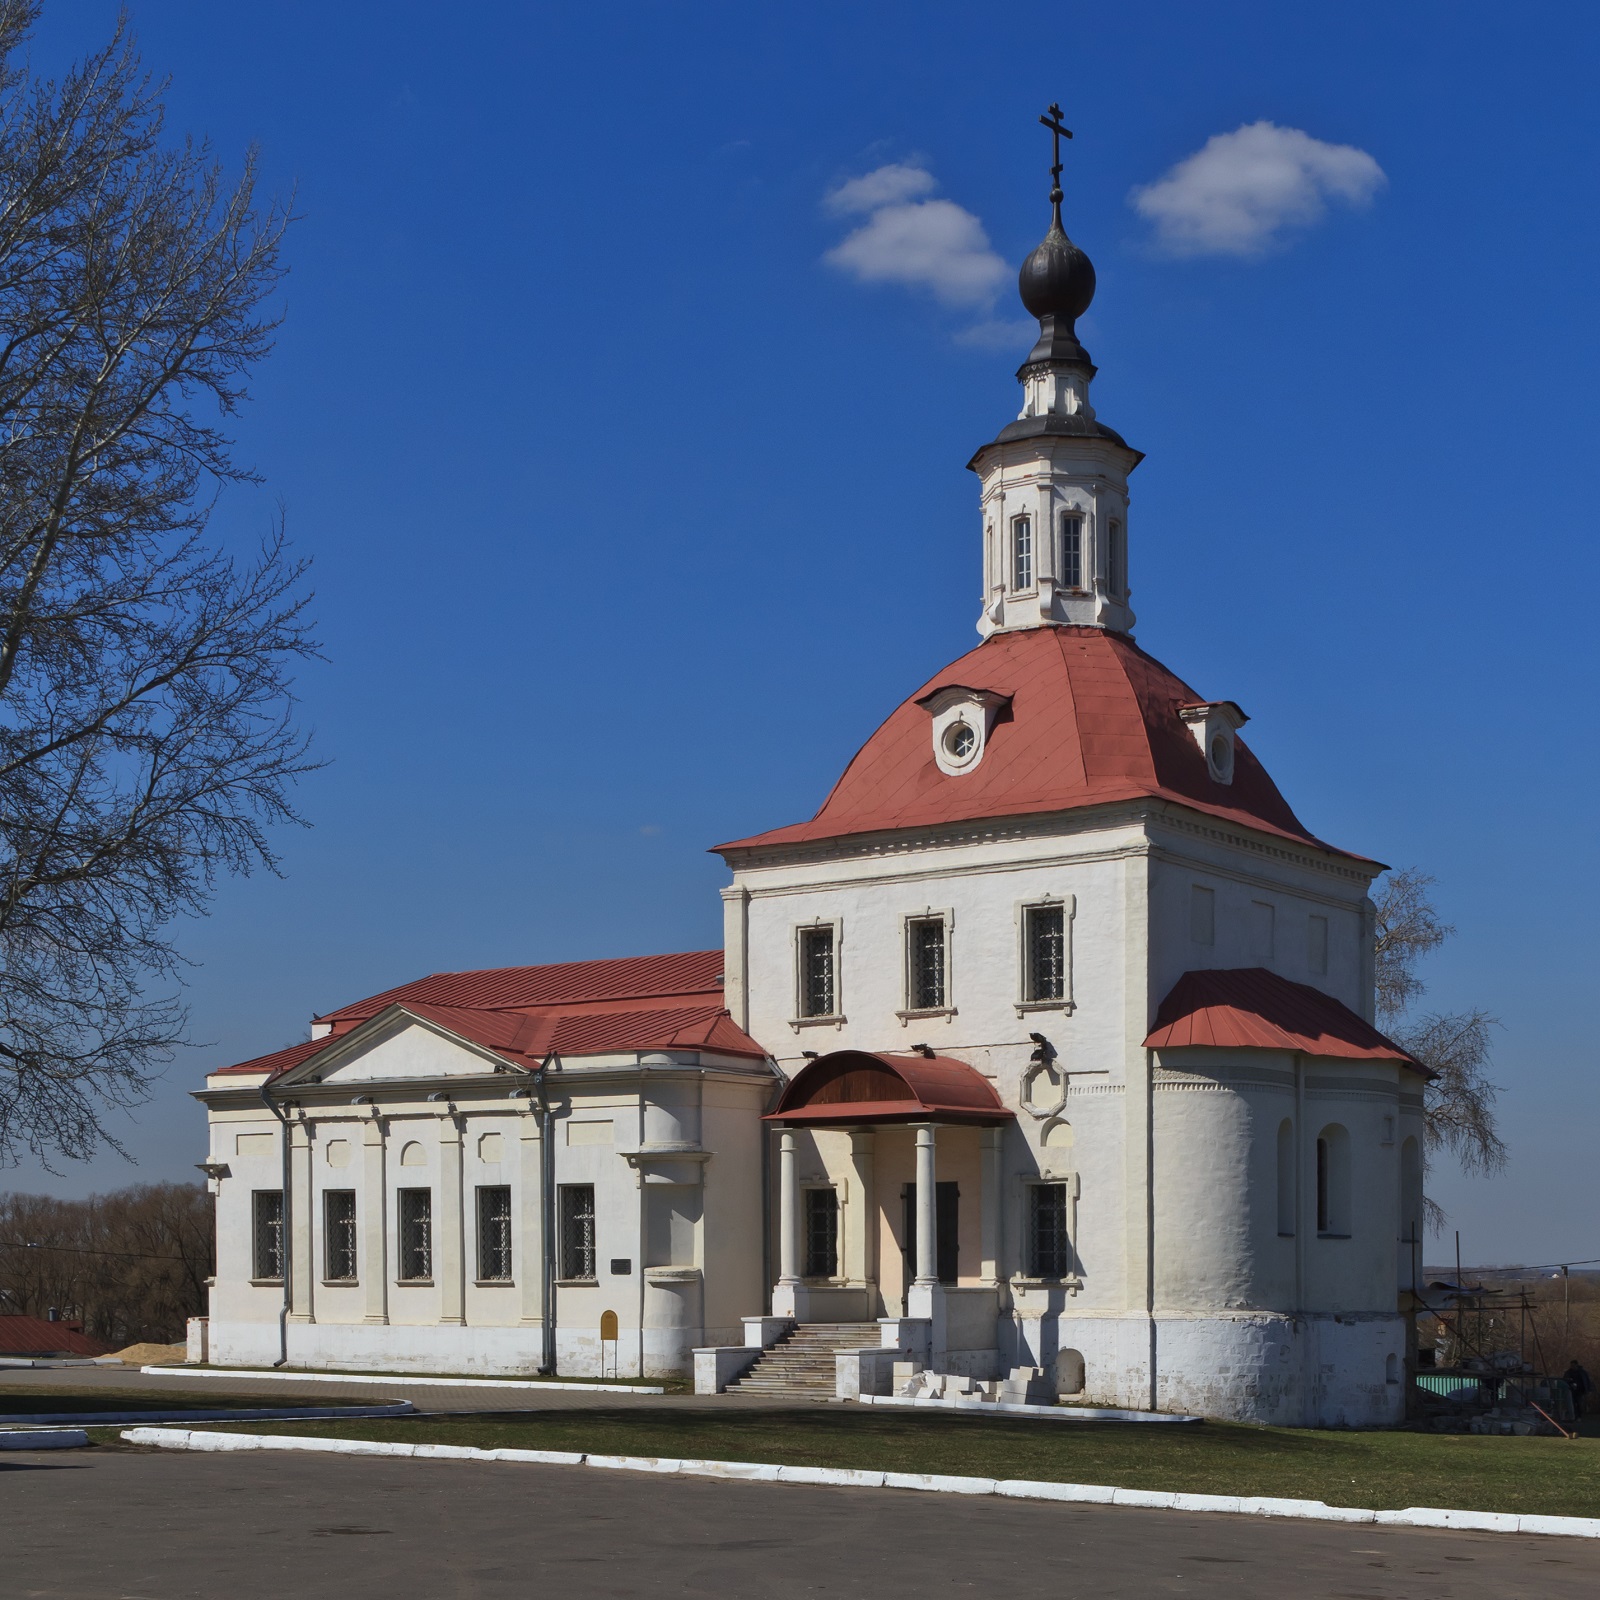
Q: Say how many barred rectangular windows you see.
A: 10